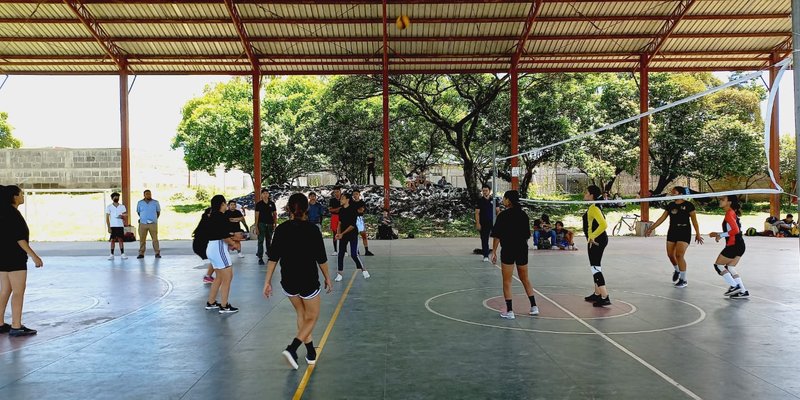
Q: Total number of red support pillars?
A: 6